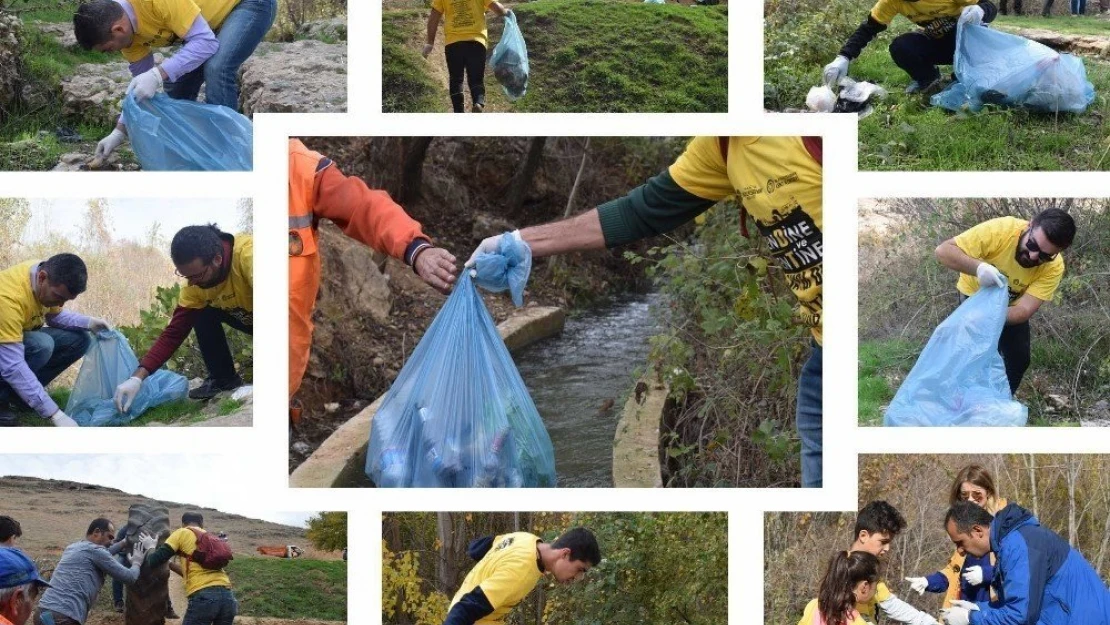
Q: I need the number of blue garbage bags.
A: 6